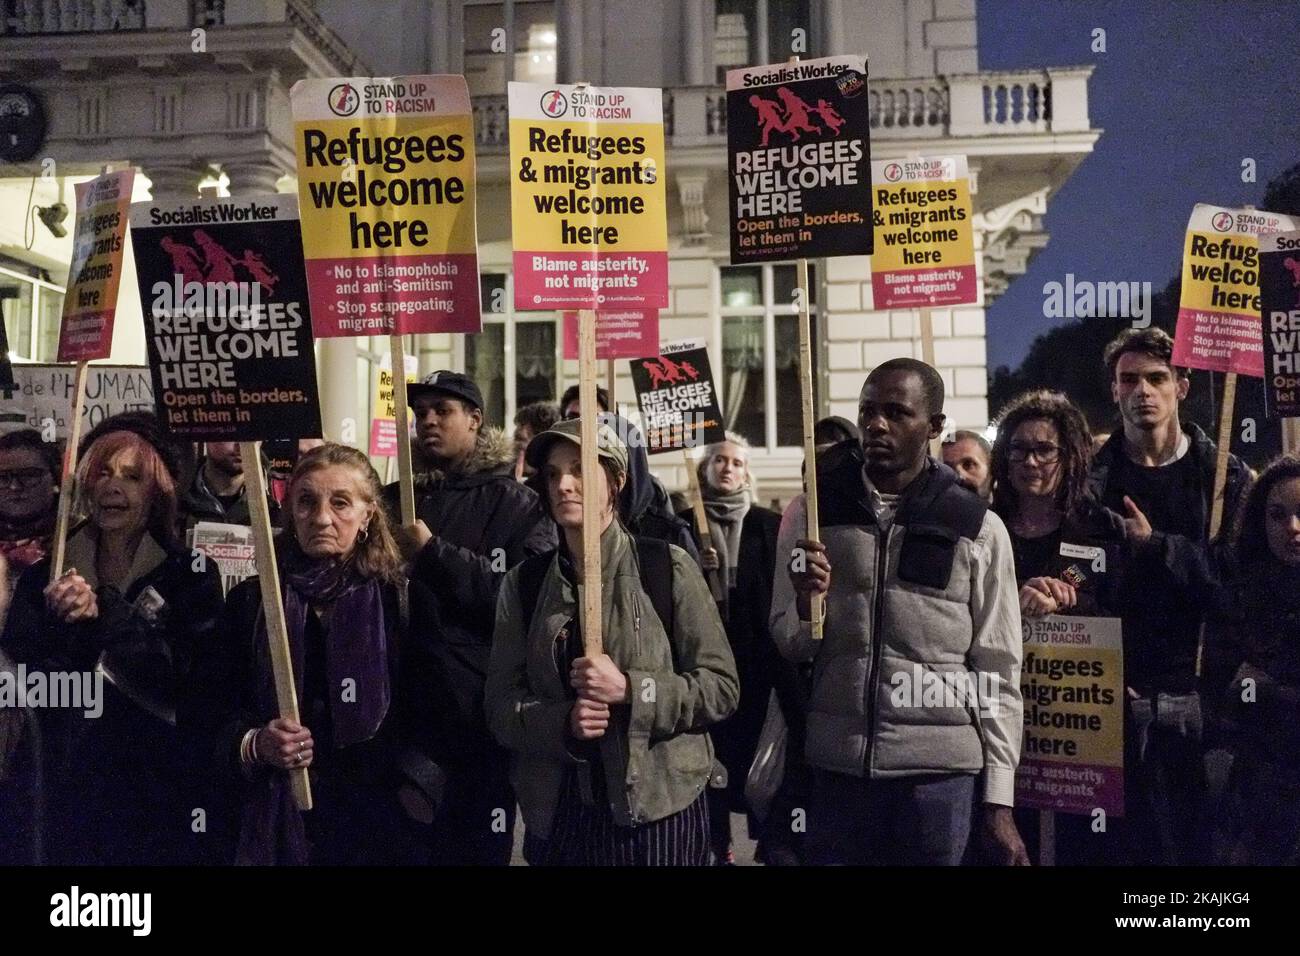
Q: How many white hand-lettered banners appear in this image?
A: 1